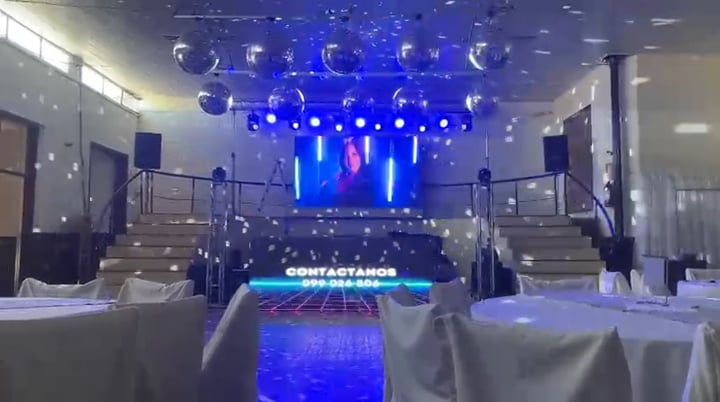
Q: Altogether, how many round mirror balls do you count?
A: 10